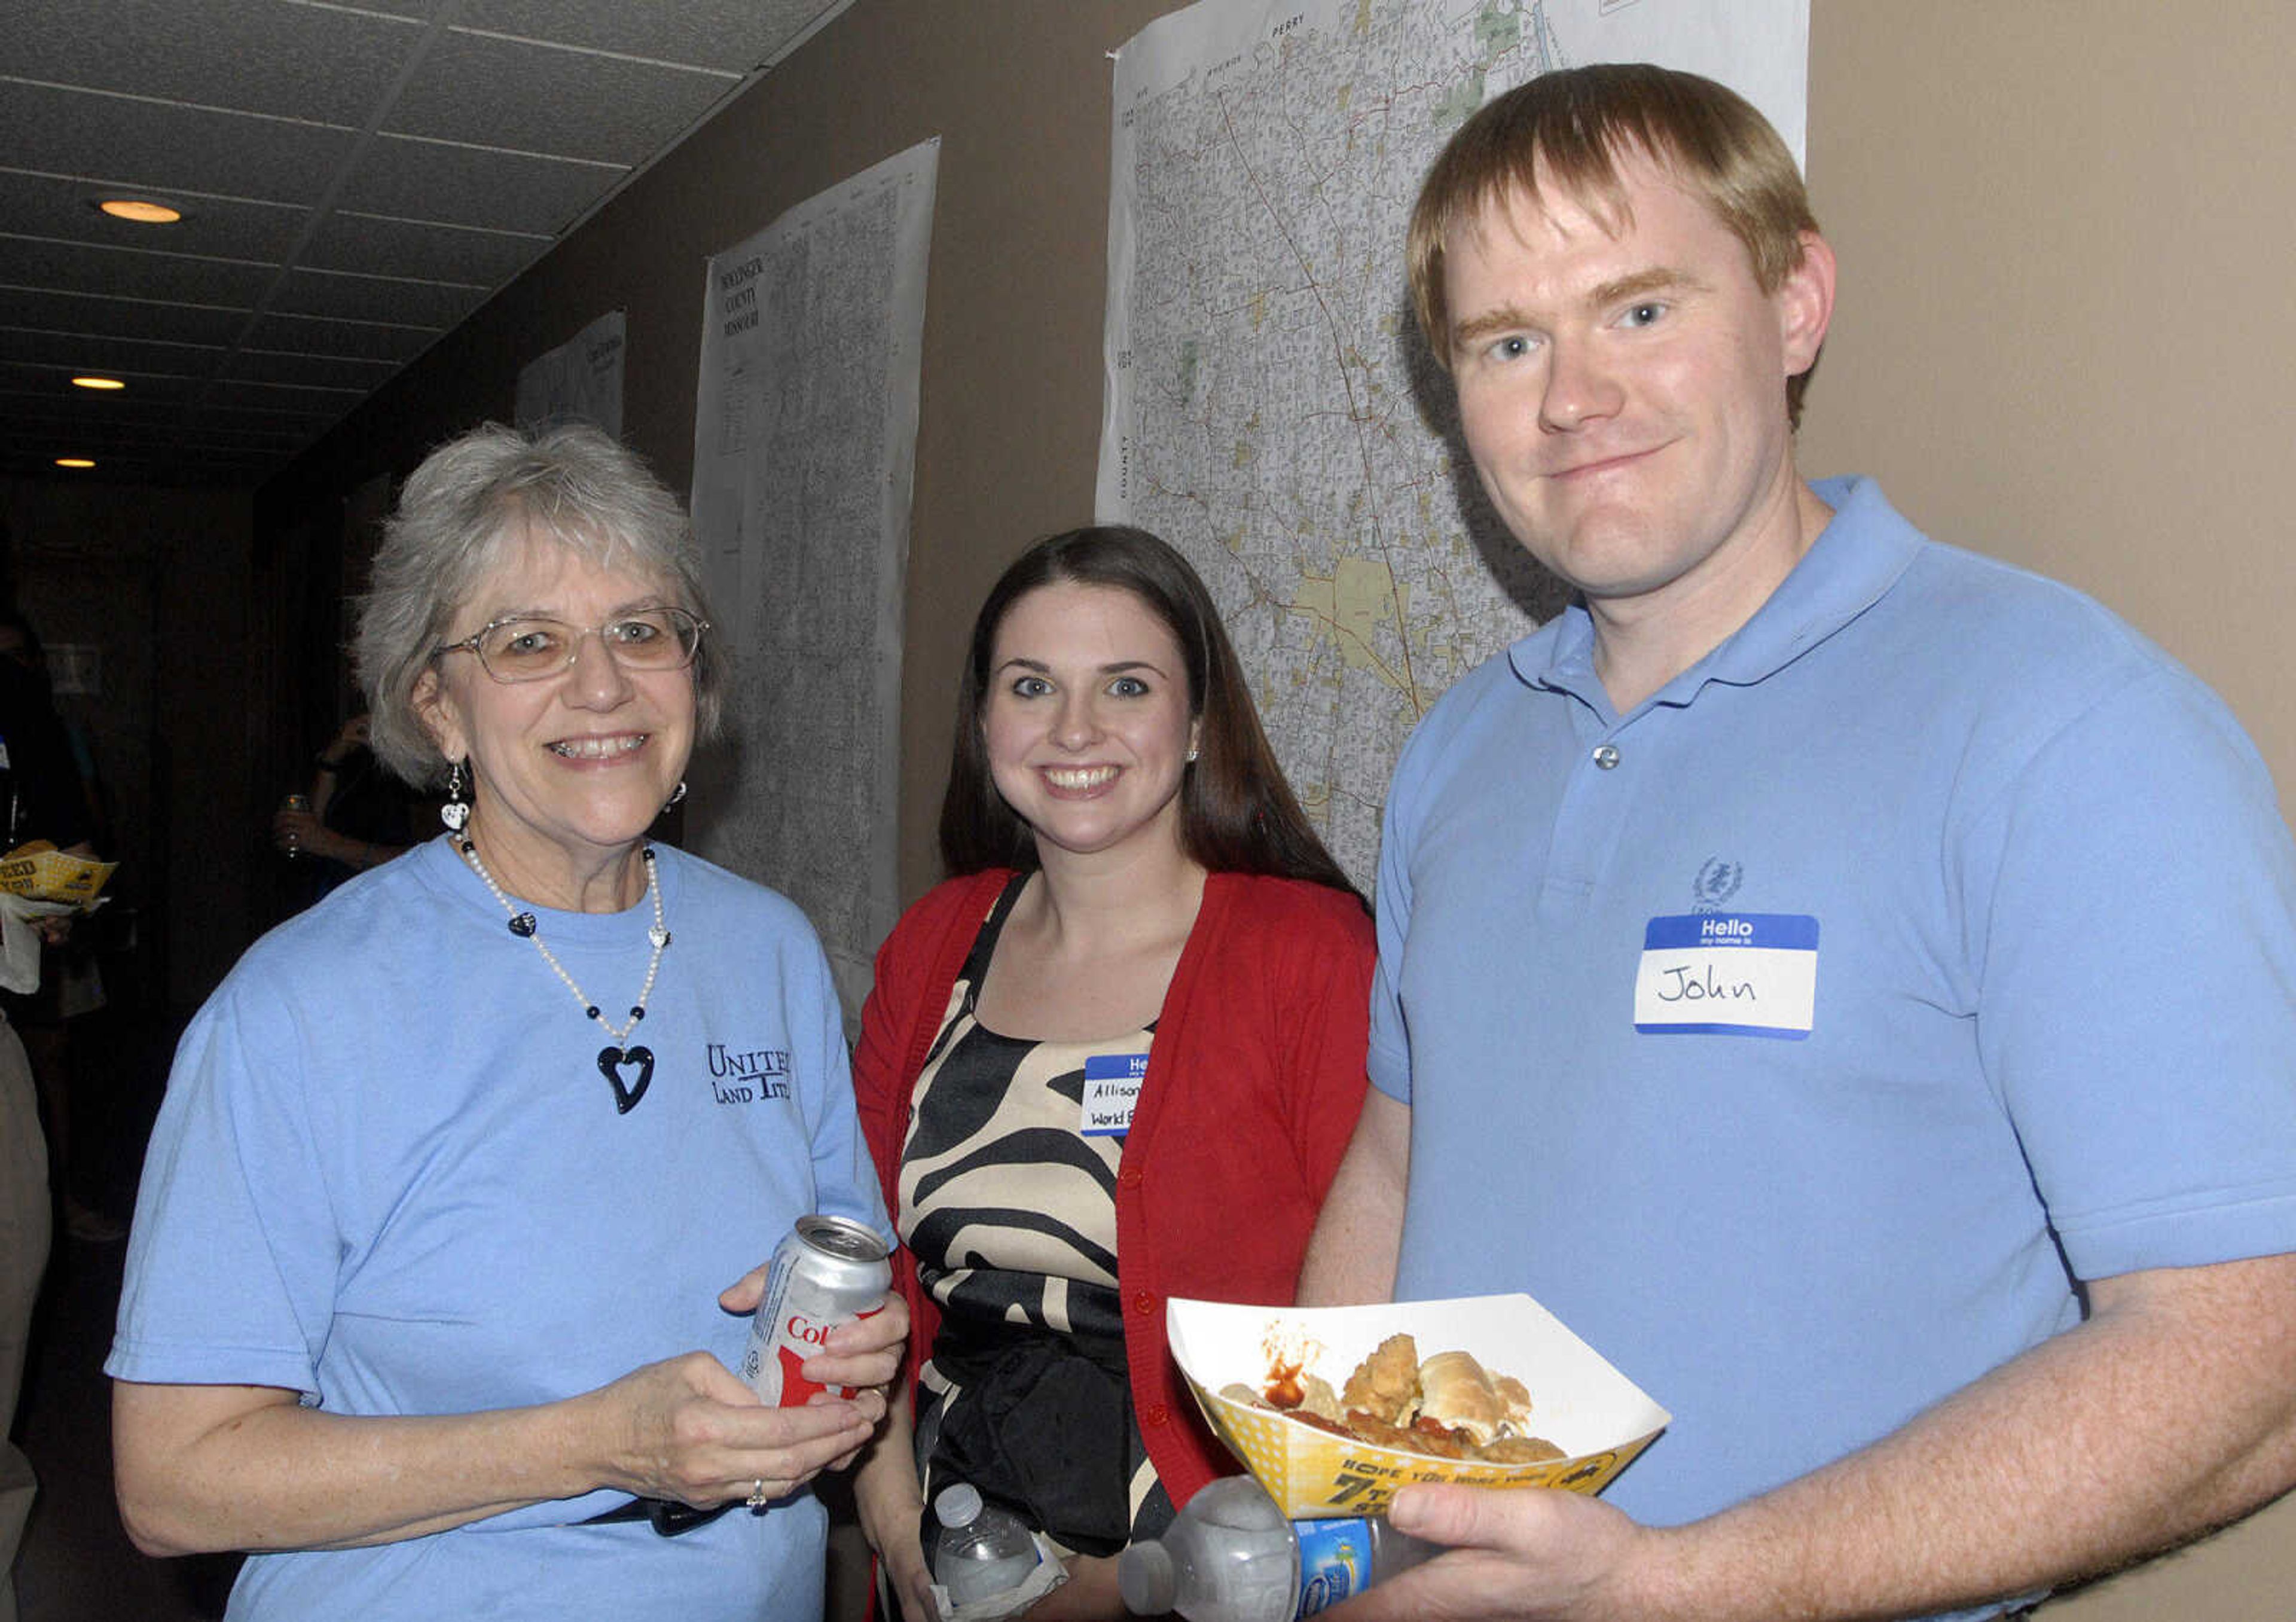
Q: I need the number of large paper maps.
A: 3